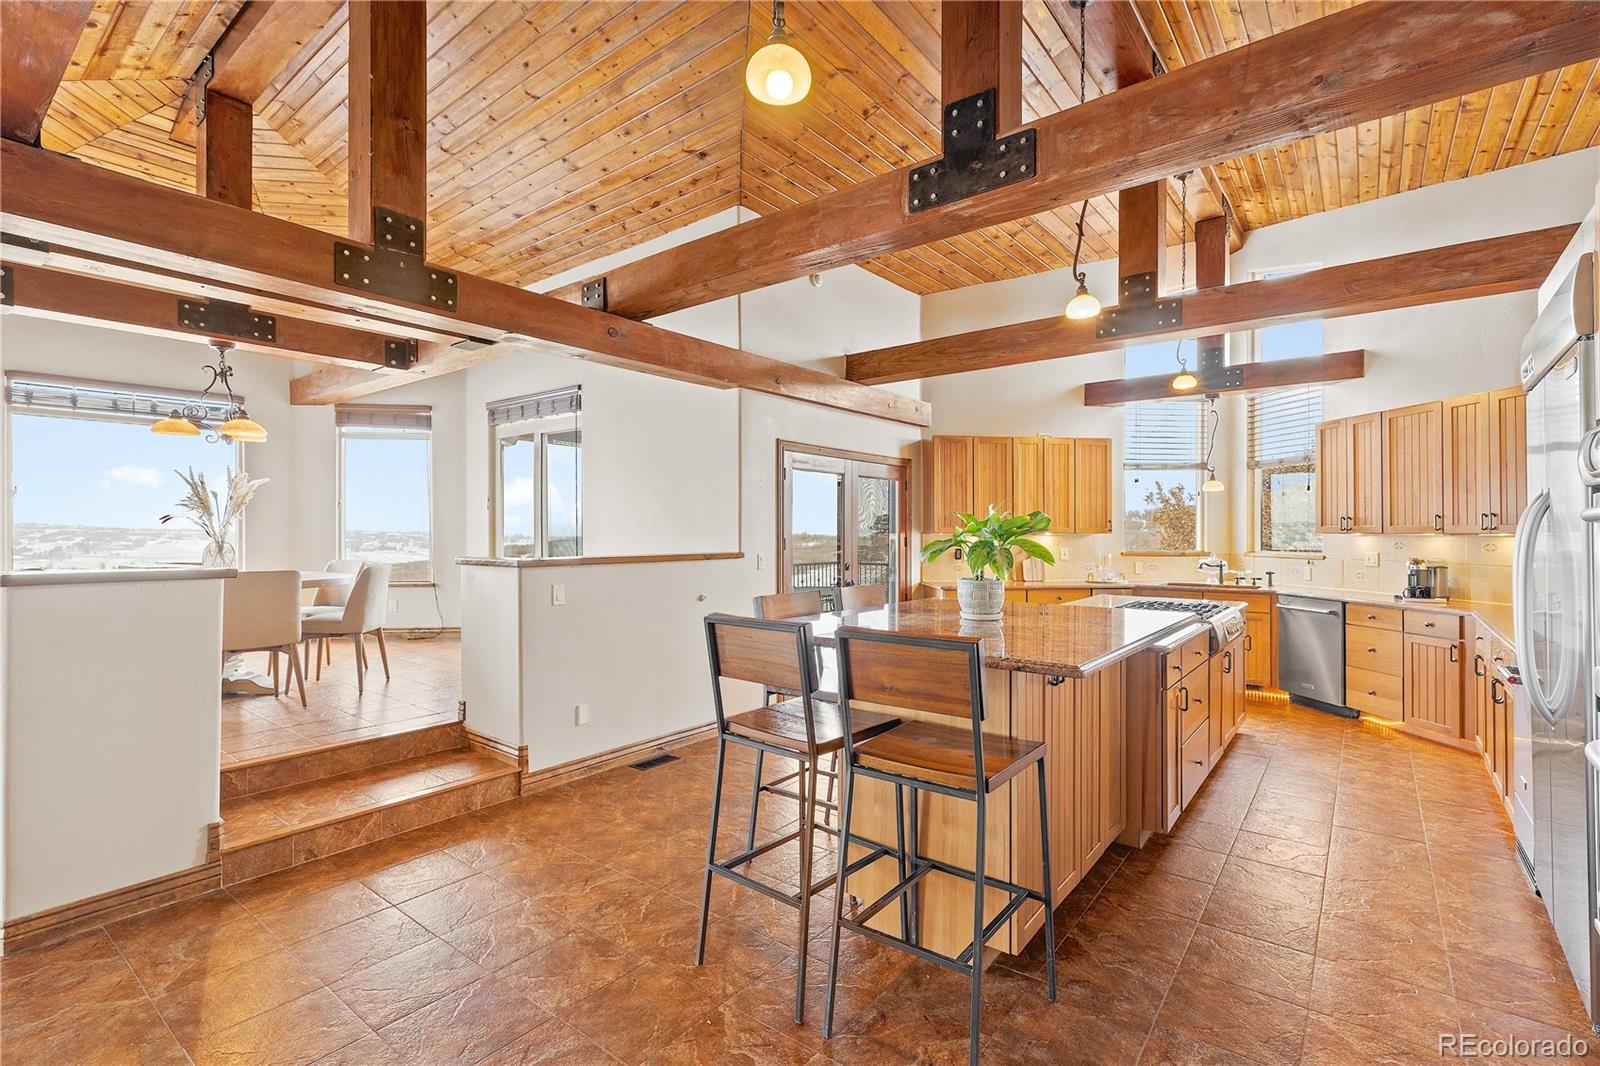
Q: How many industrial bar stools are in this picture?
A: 4